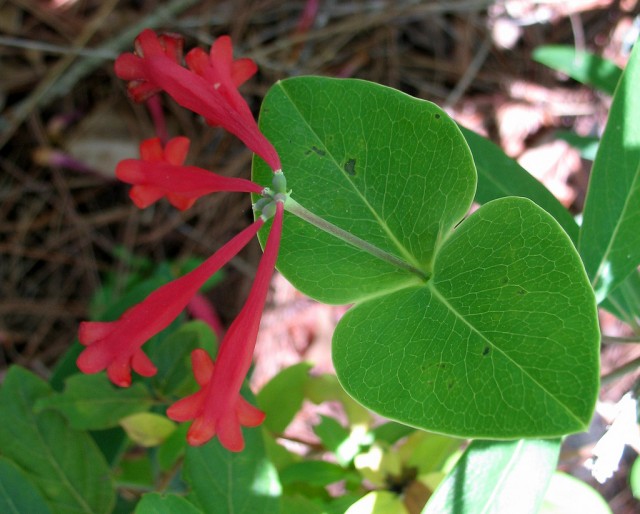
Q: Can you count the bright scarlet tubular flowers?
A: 5